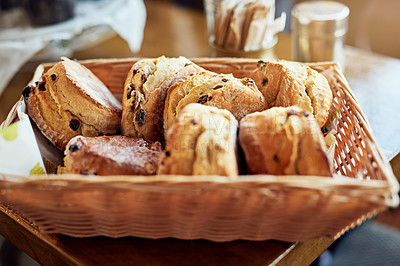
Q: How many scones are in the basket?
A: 7